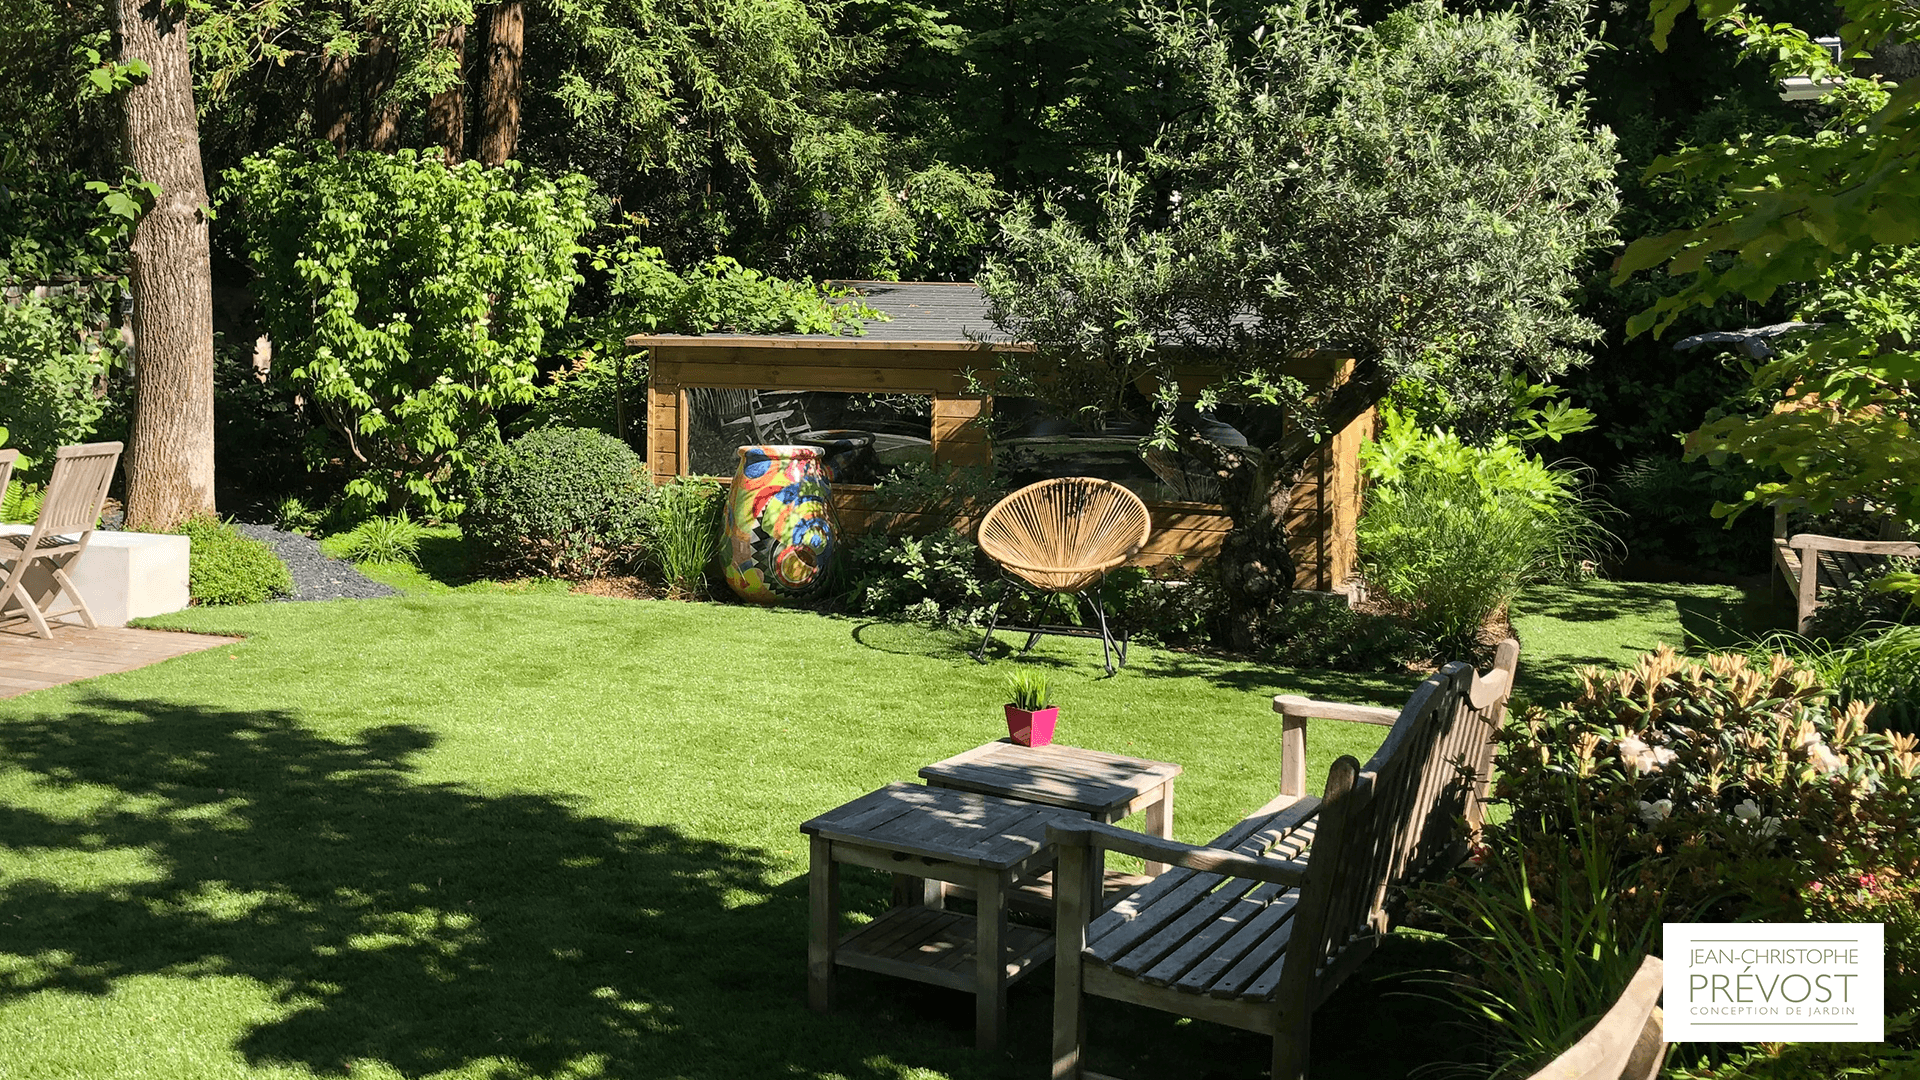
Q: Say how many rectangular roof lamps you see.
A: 0